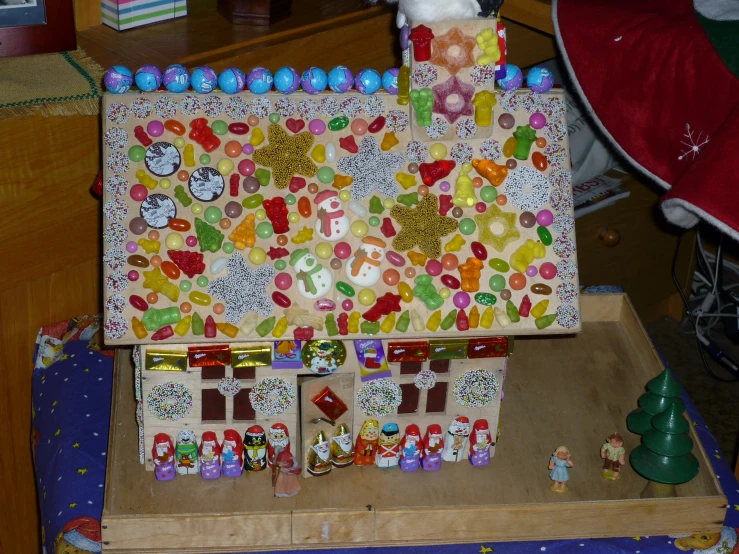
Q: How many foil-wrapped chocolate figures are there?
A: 14